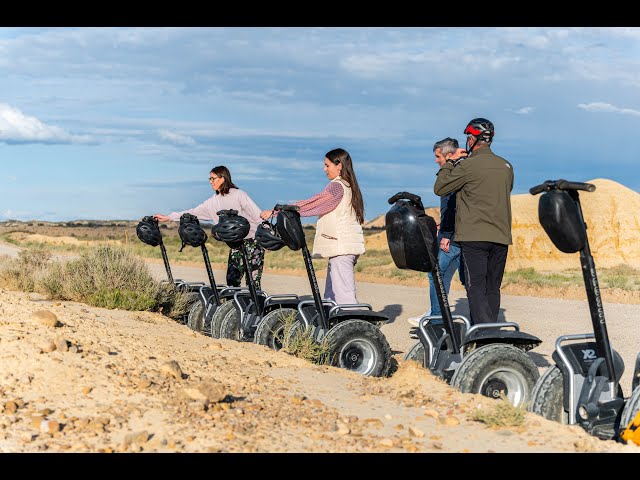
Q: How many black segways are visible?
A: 6